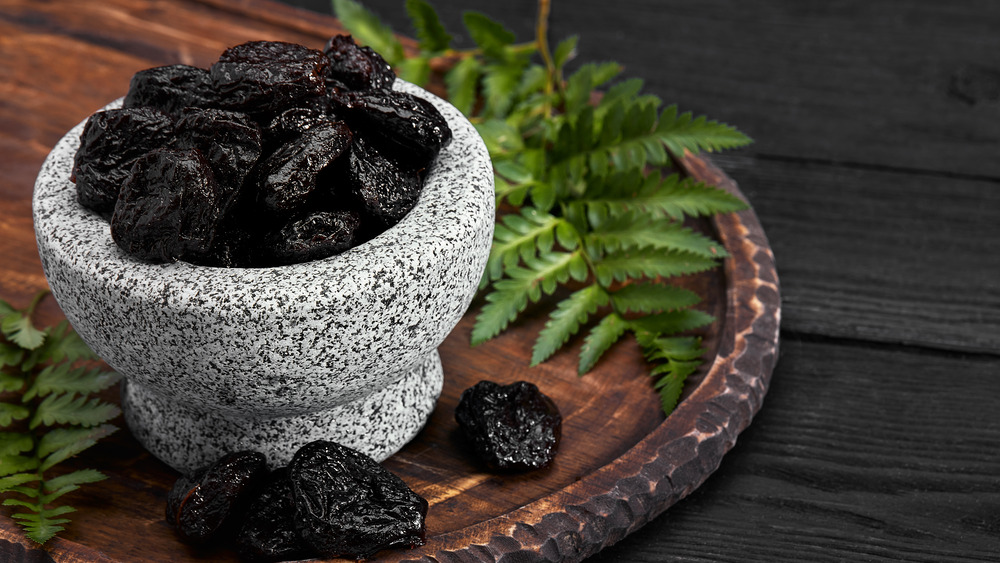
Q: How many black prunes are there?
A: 15